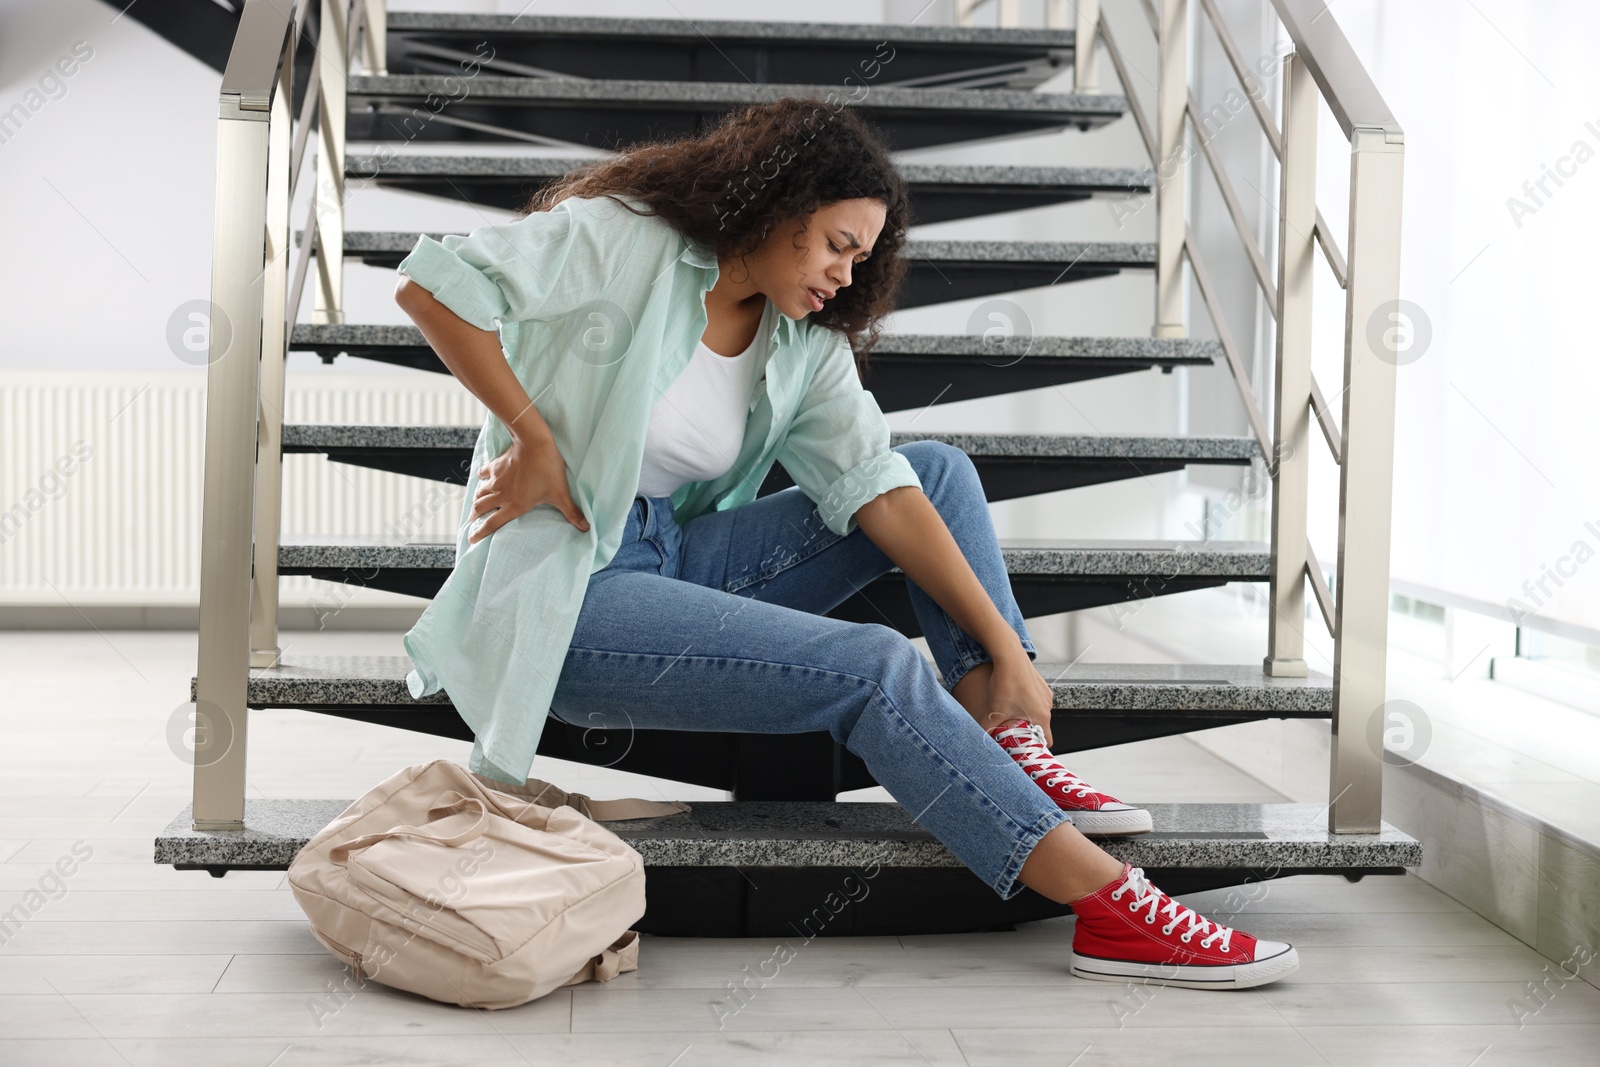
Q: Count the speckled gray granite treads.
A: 9